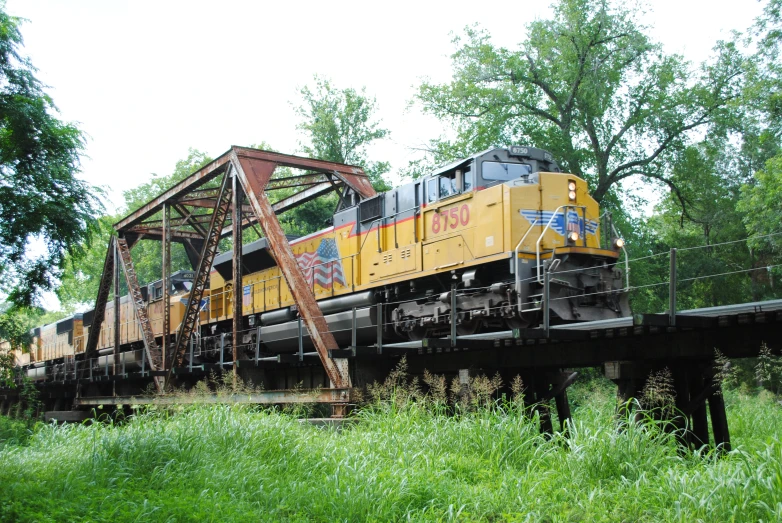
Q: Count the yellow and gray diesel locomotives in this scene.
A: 3